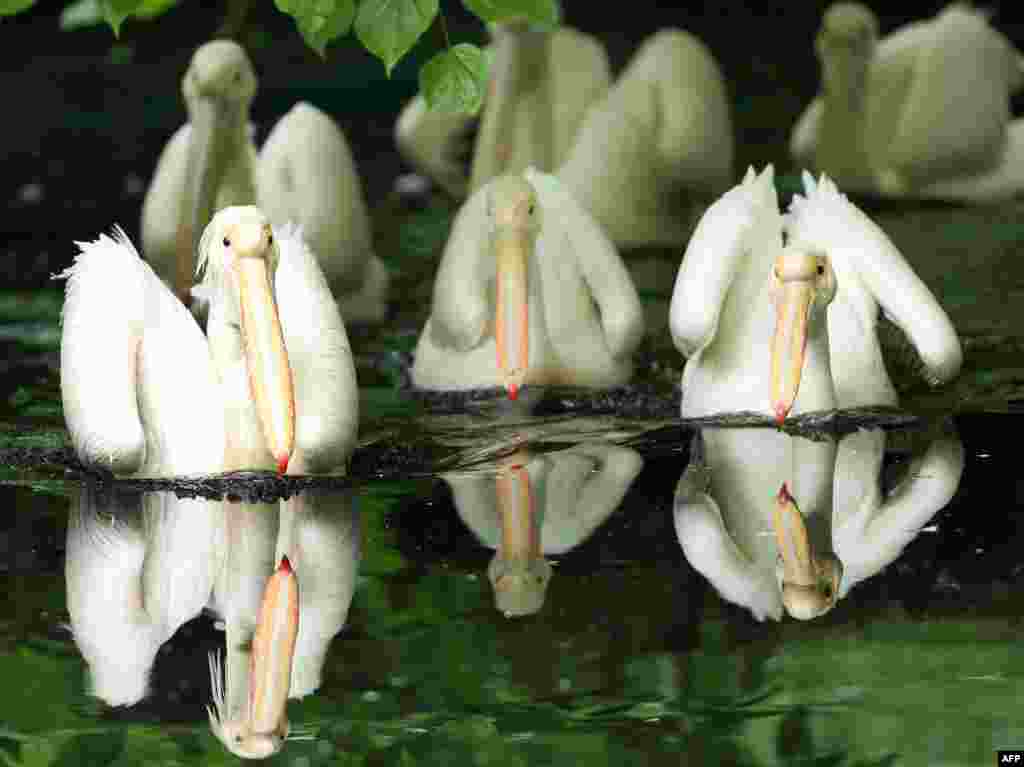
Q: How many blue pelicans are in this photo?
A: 0